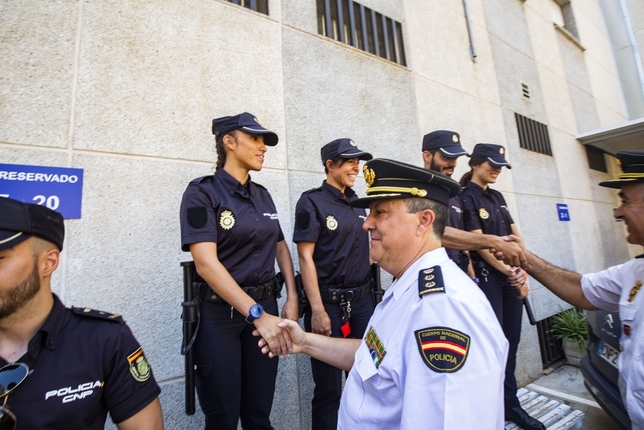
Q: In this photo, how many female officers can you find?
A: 3